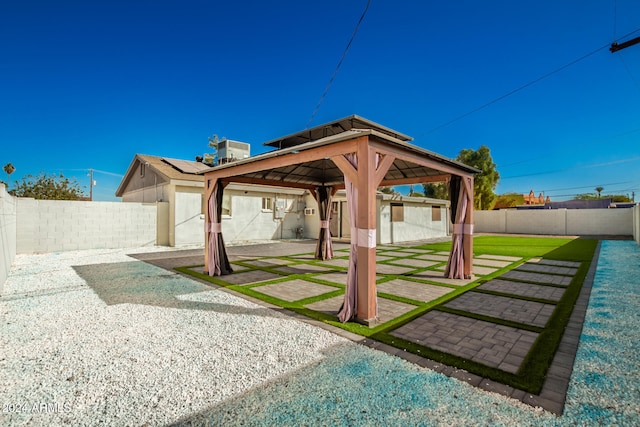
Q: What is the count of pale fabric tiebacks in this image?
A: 4